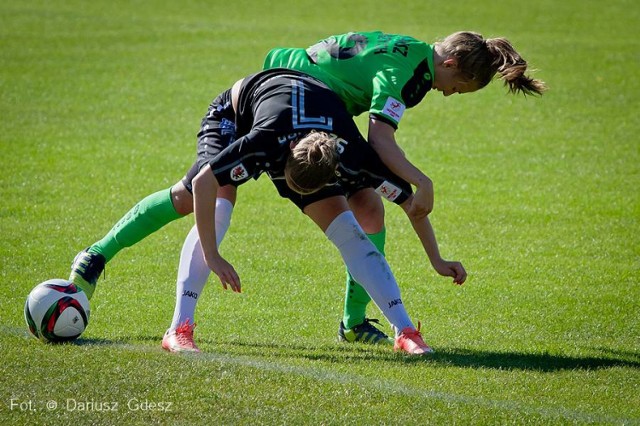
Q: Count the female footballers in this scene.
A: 2